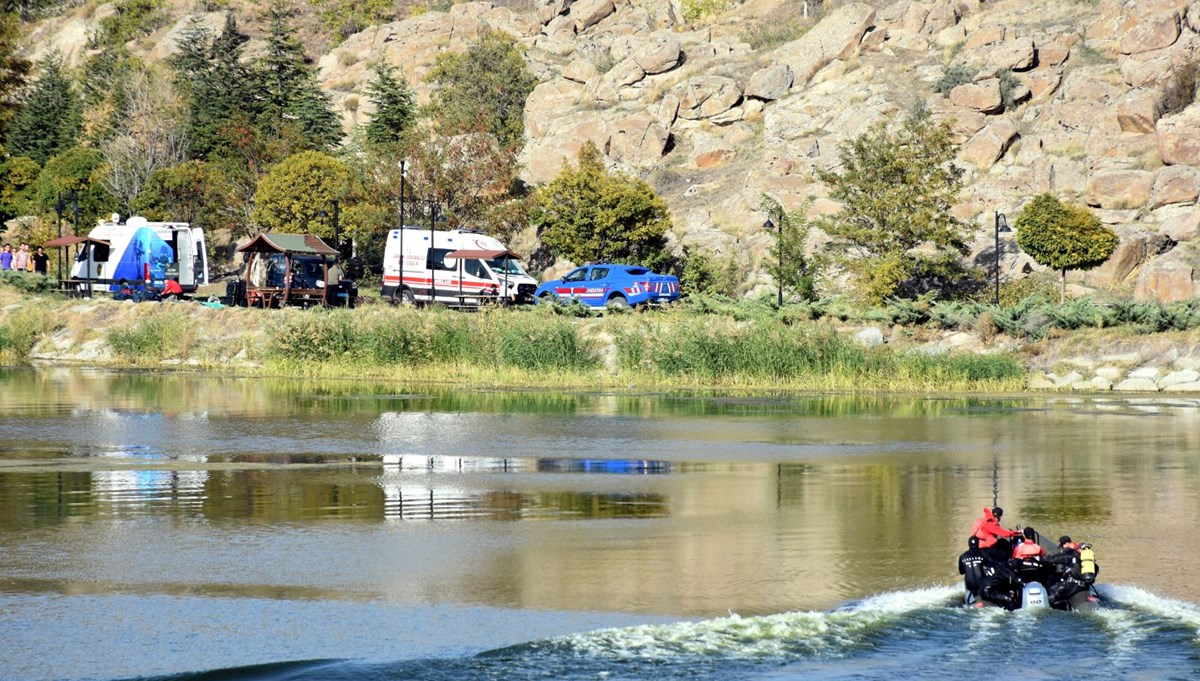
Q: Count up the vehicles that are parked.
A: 4